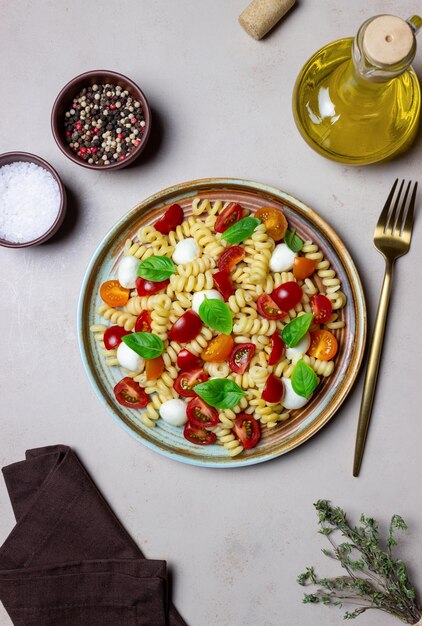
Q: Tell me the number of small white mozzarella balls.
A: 8